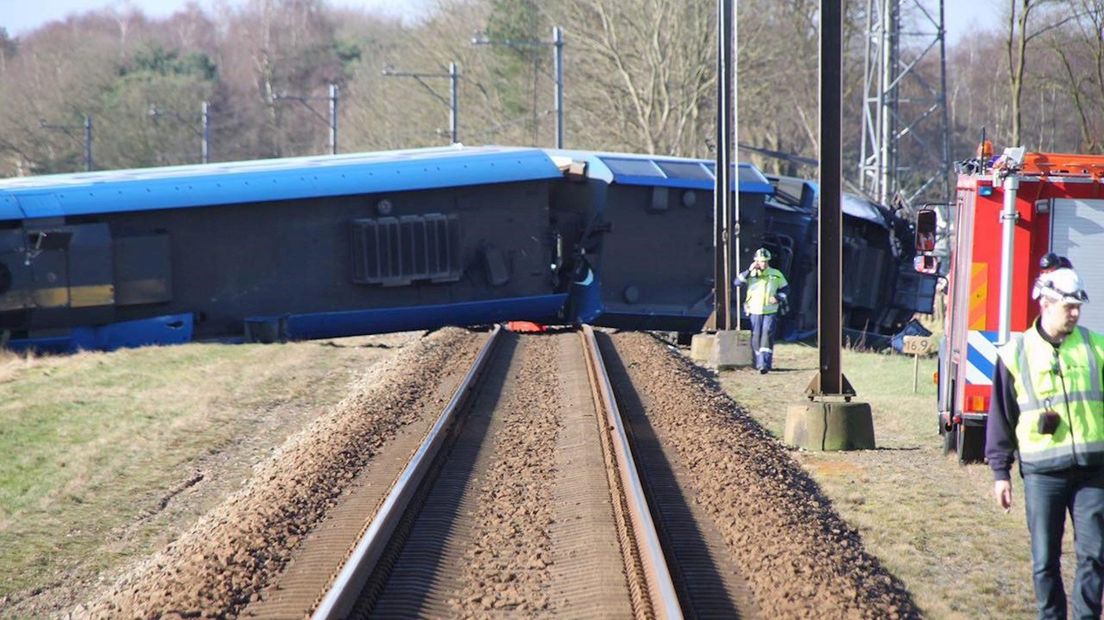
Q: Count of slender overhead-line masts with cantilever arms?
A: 5